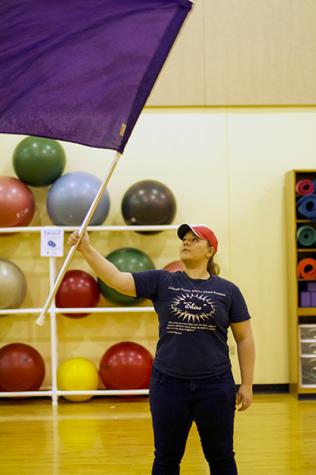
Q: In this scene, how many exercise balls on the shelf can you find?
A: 11